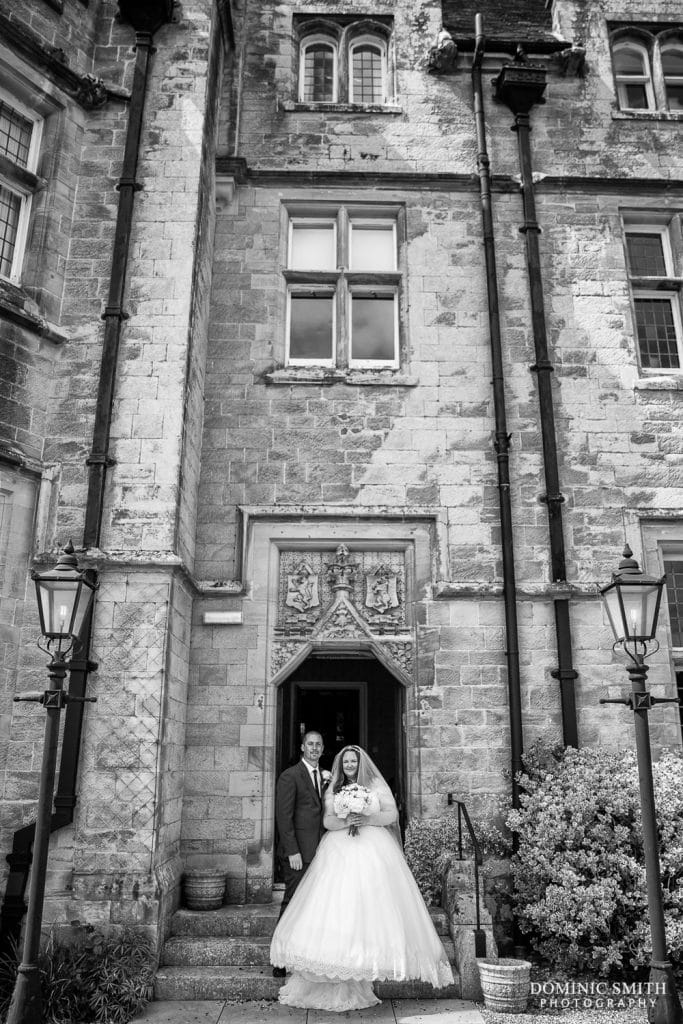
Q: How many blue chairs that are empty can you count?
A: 0